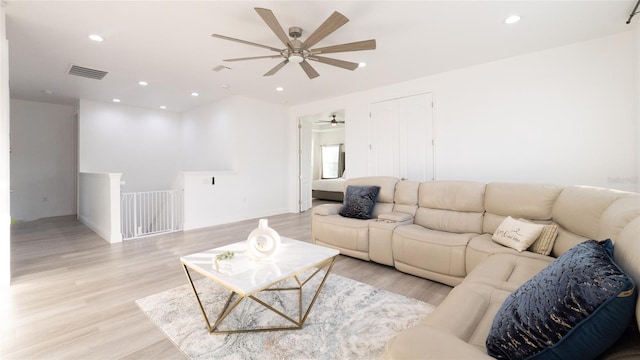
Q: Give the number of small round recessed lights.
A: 8